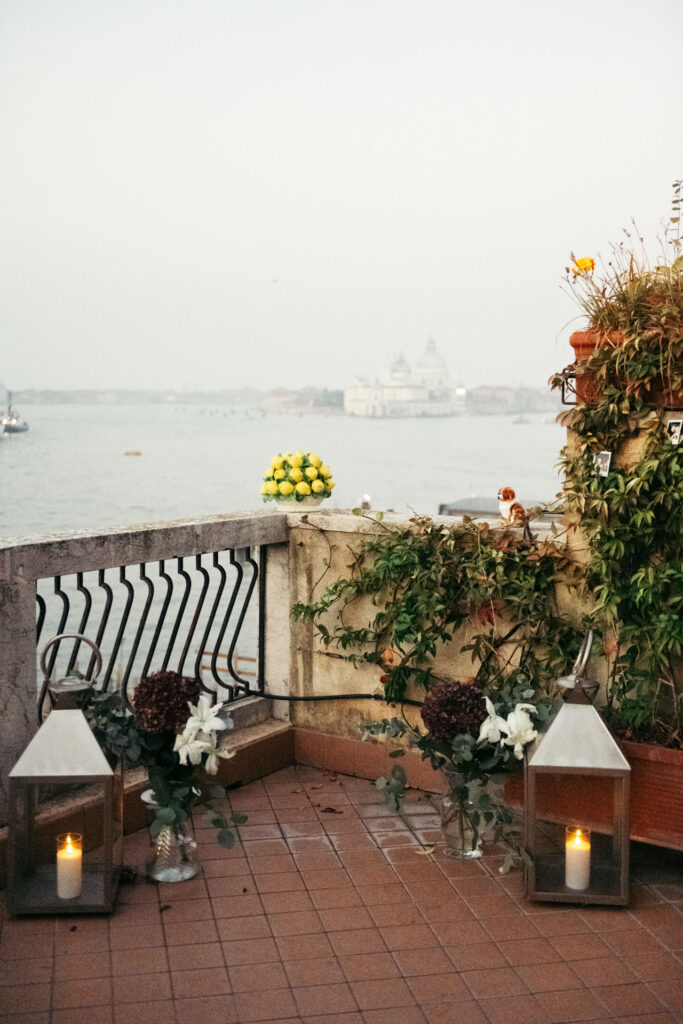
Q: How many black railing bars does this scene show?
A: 12